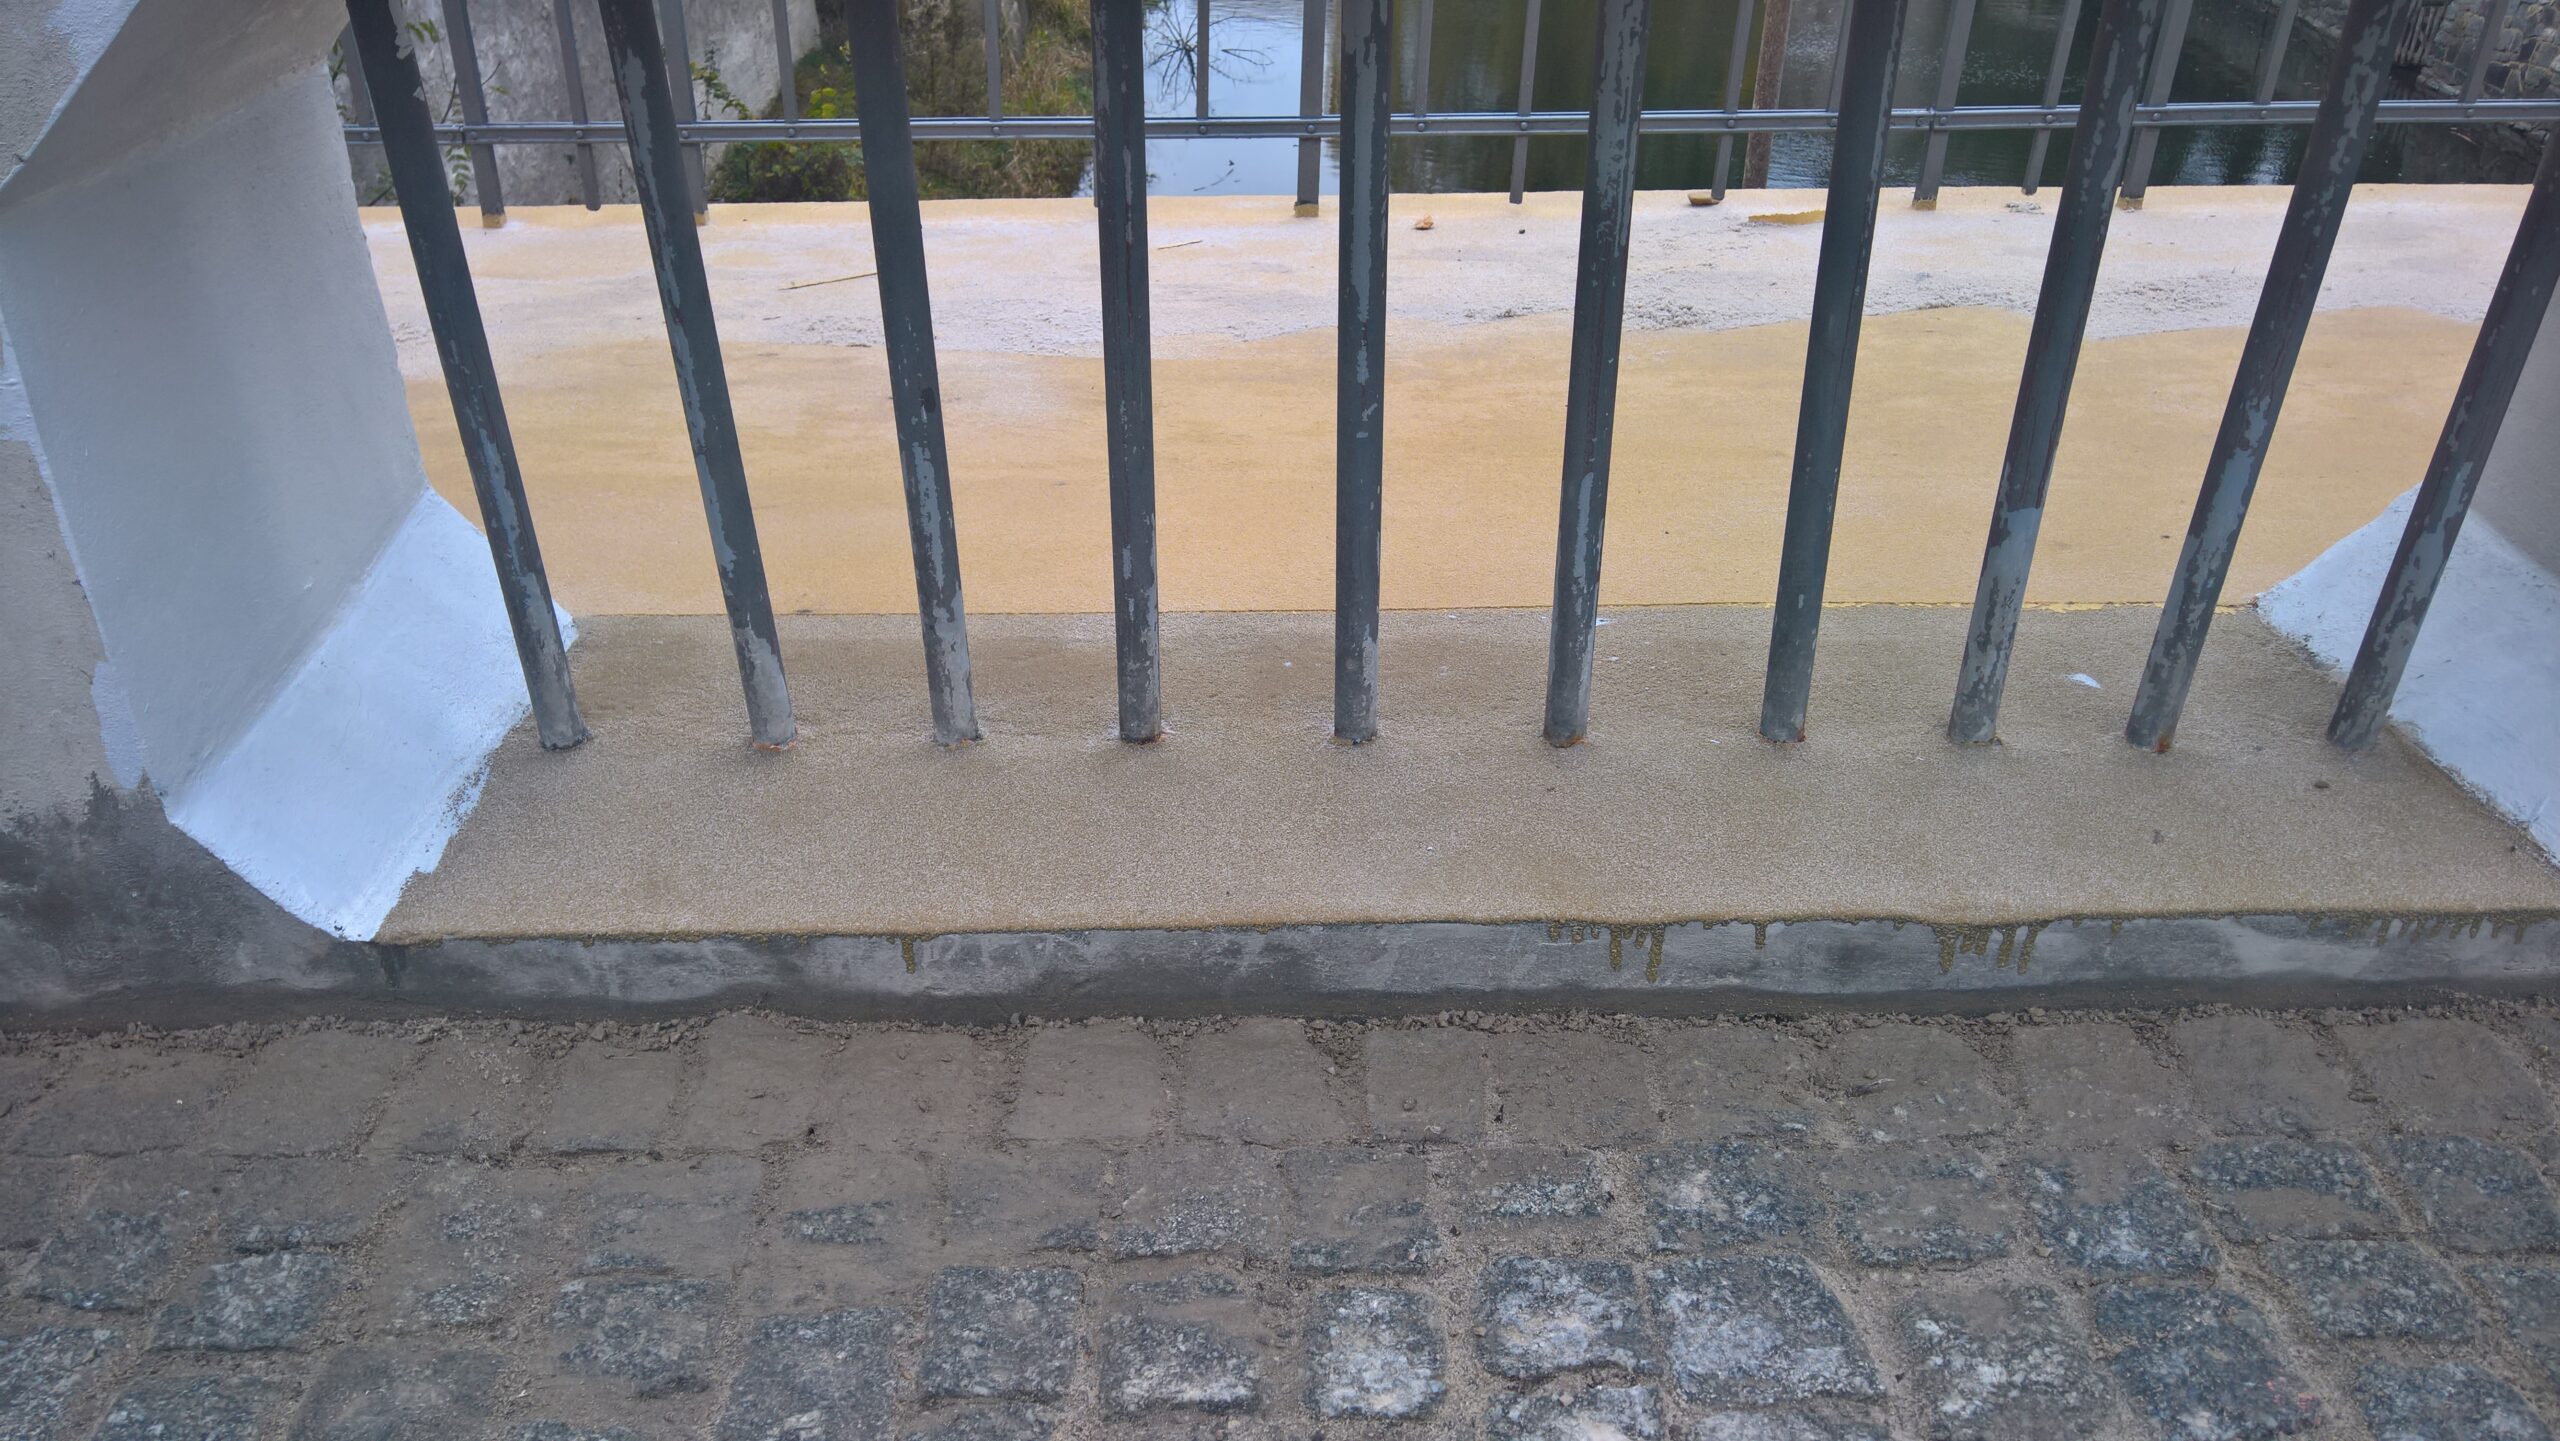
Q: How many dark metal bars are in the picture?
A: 10